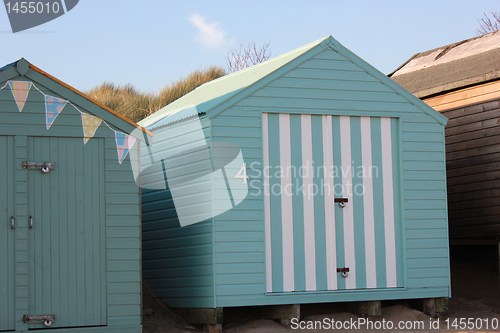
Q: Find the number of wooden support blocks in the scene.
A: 4